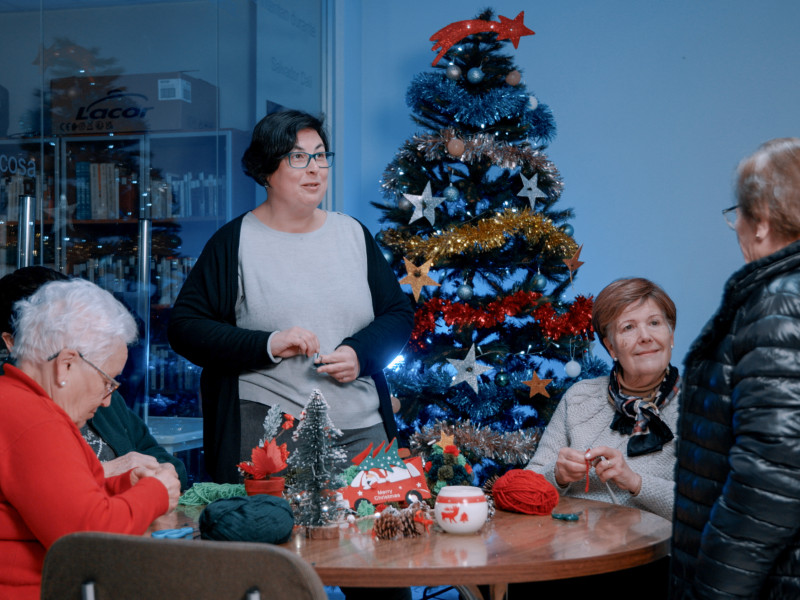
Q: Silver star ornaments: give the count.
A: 3